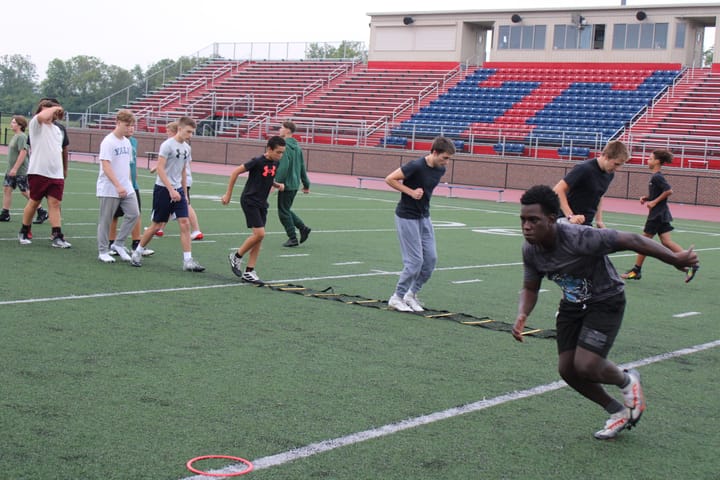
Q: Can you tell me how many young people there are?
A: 13